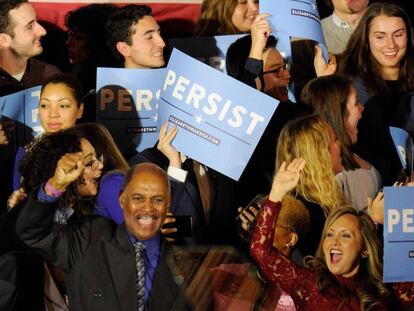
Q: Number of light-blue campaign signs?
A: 7